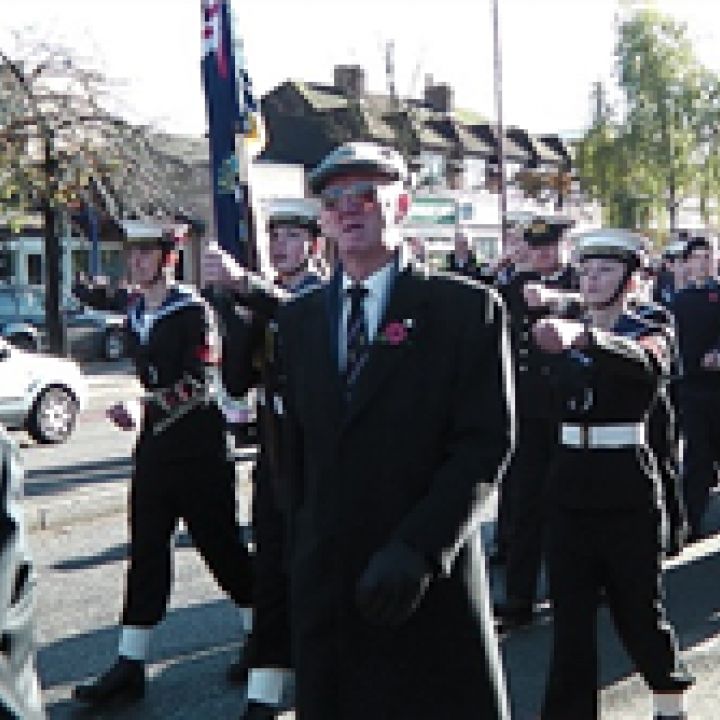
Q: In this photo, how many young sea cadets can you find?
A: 3